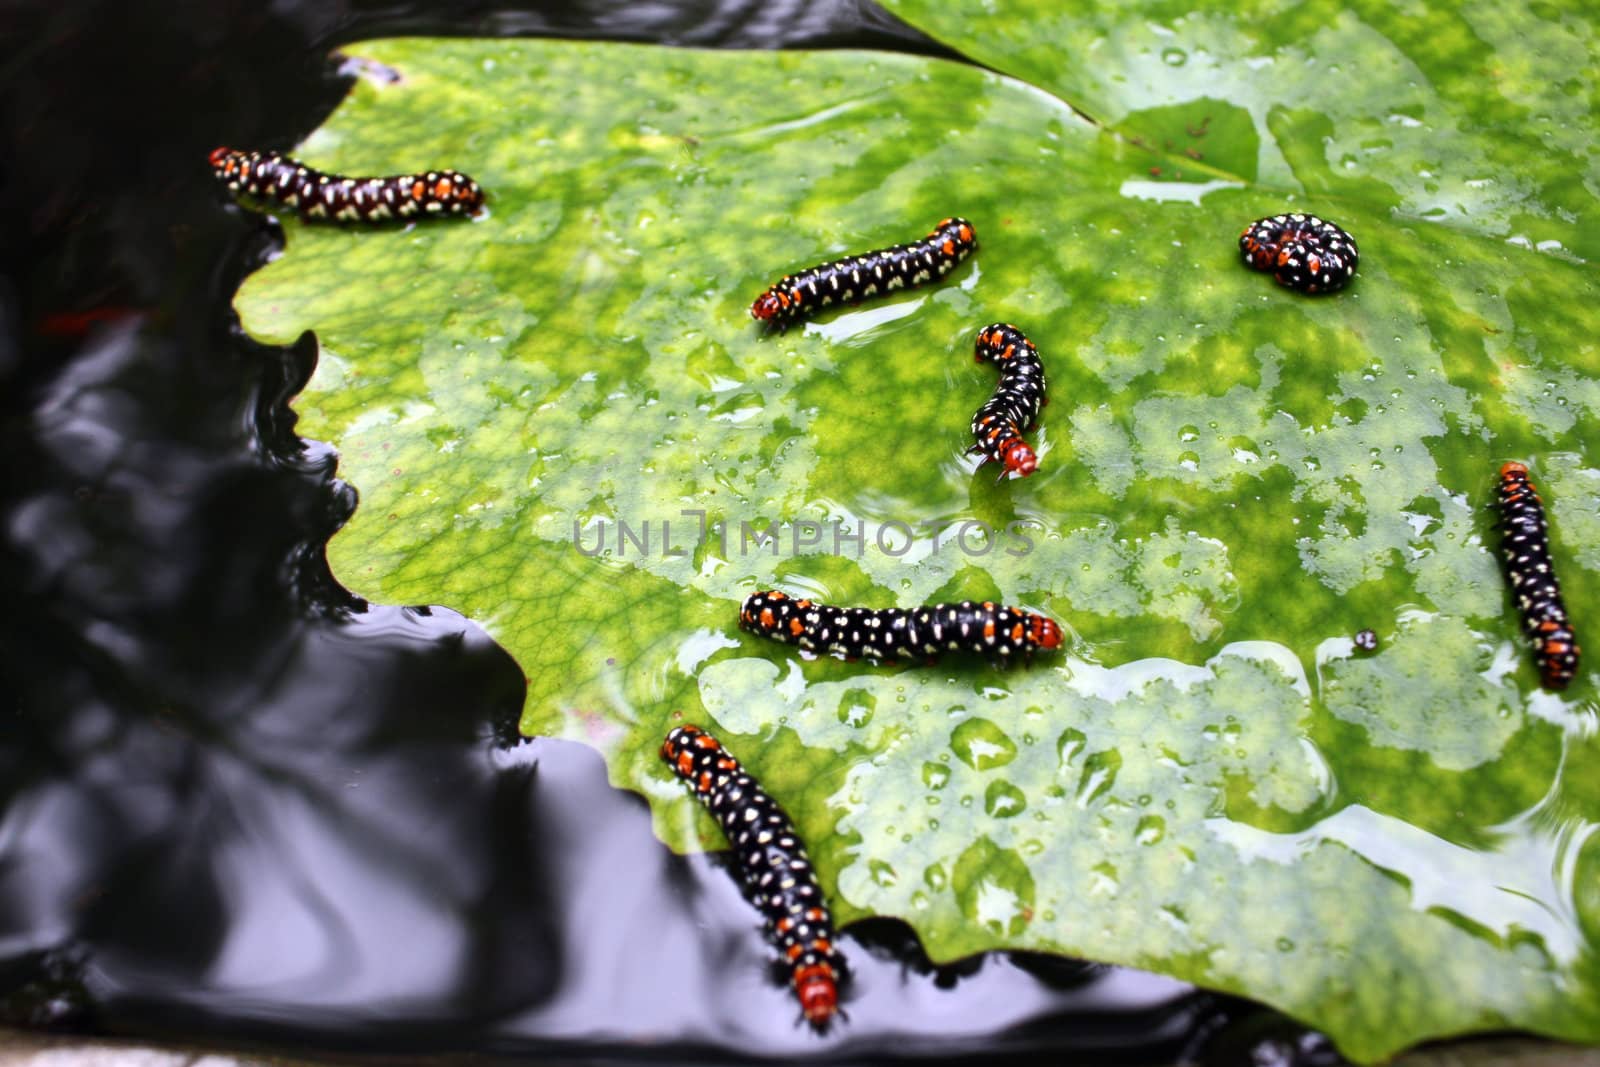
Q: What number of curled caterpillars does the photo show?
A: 1